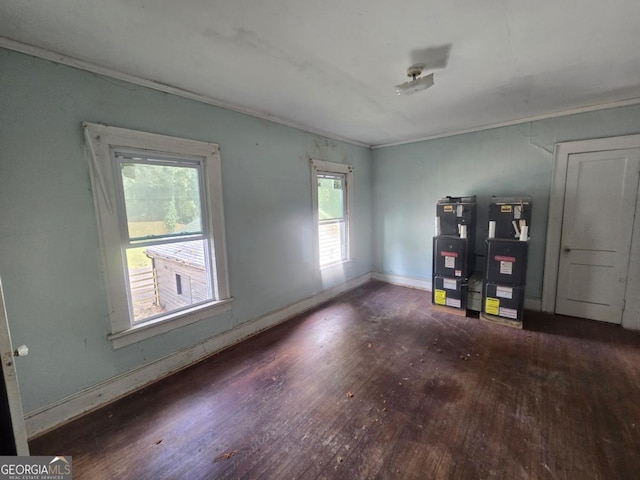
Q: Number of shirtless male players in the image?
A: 0